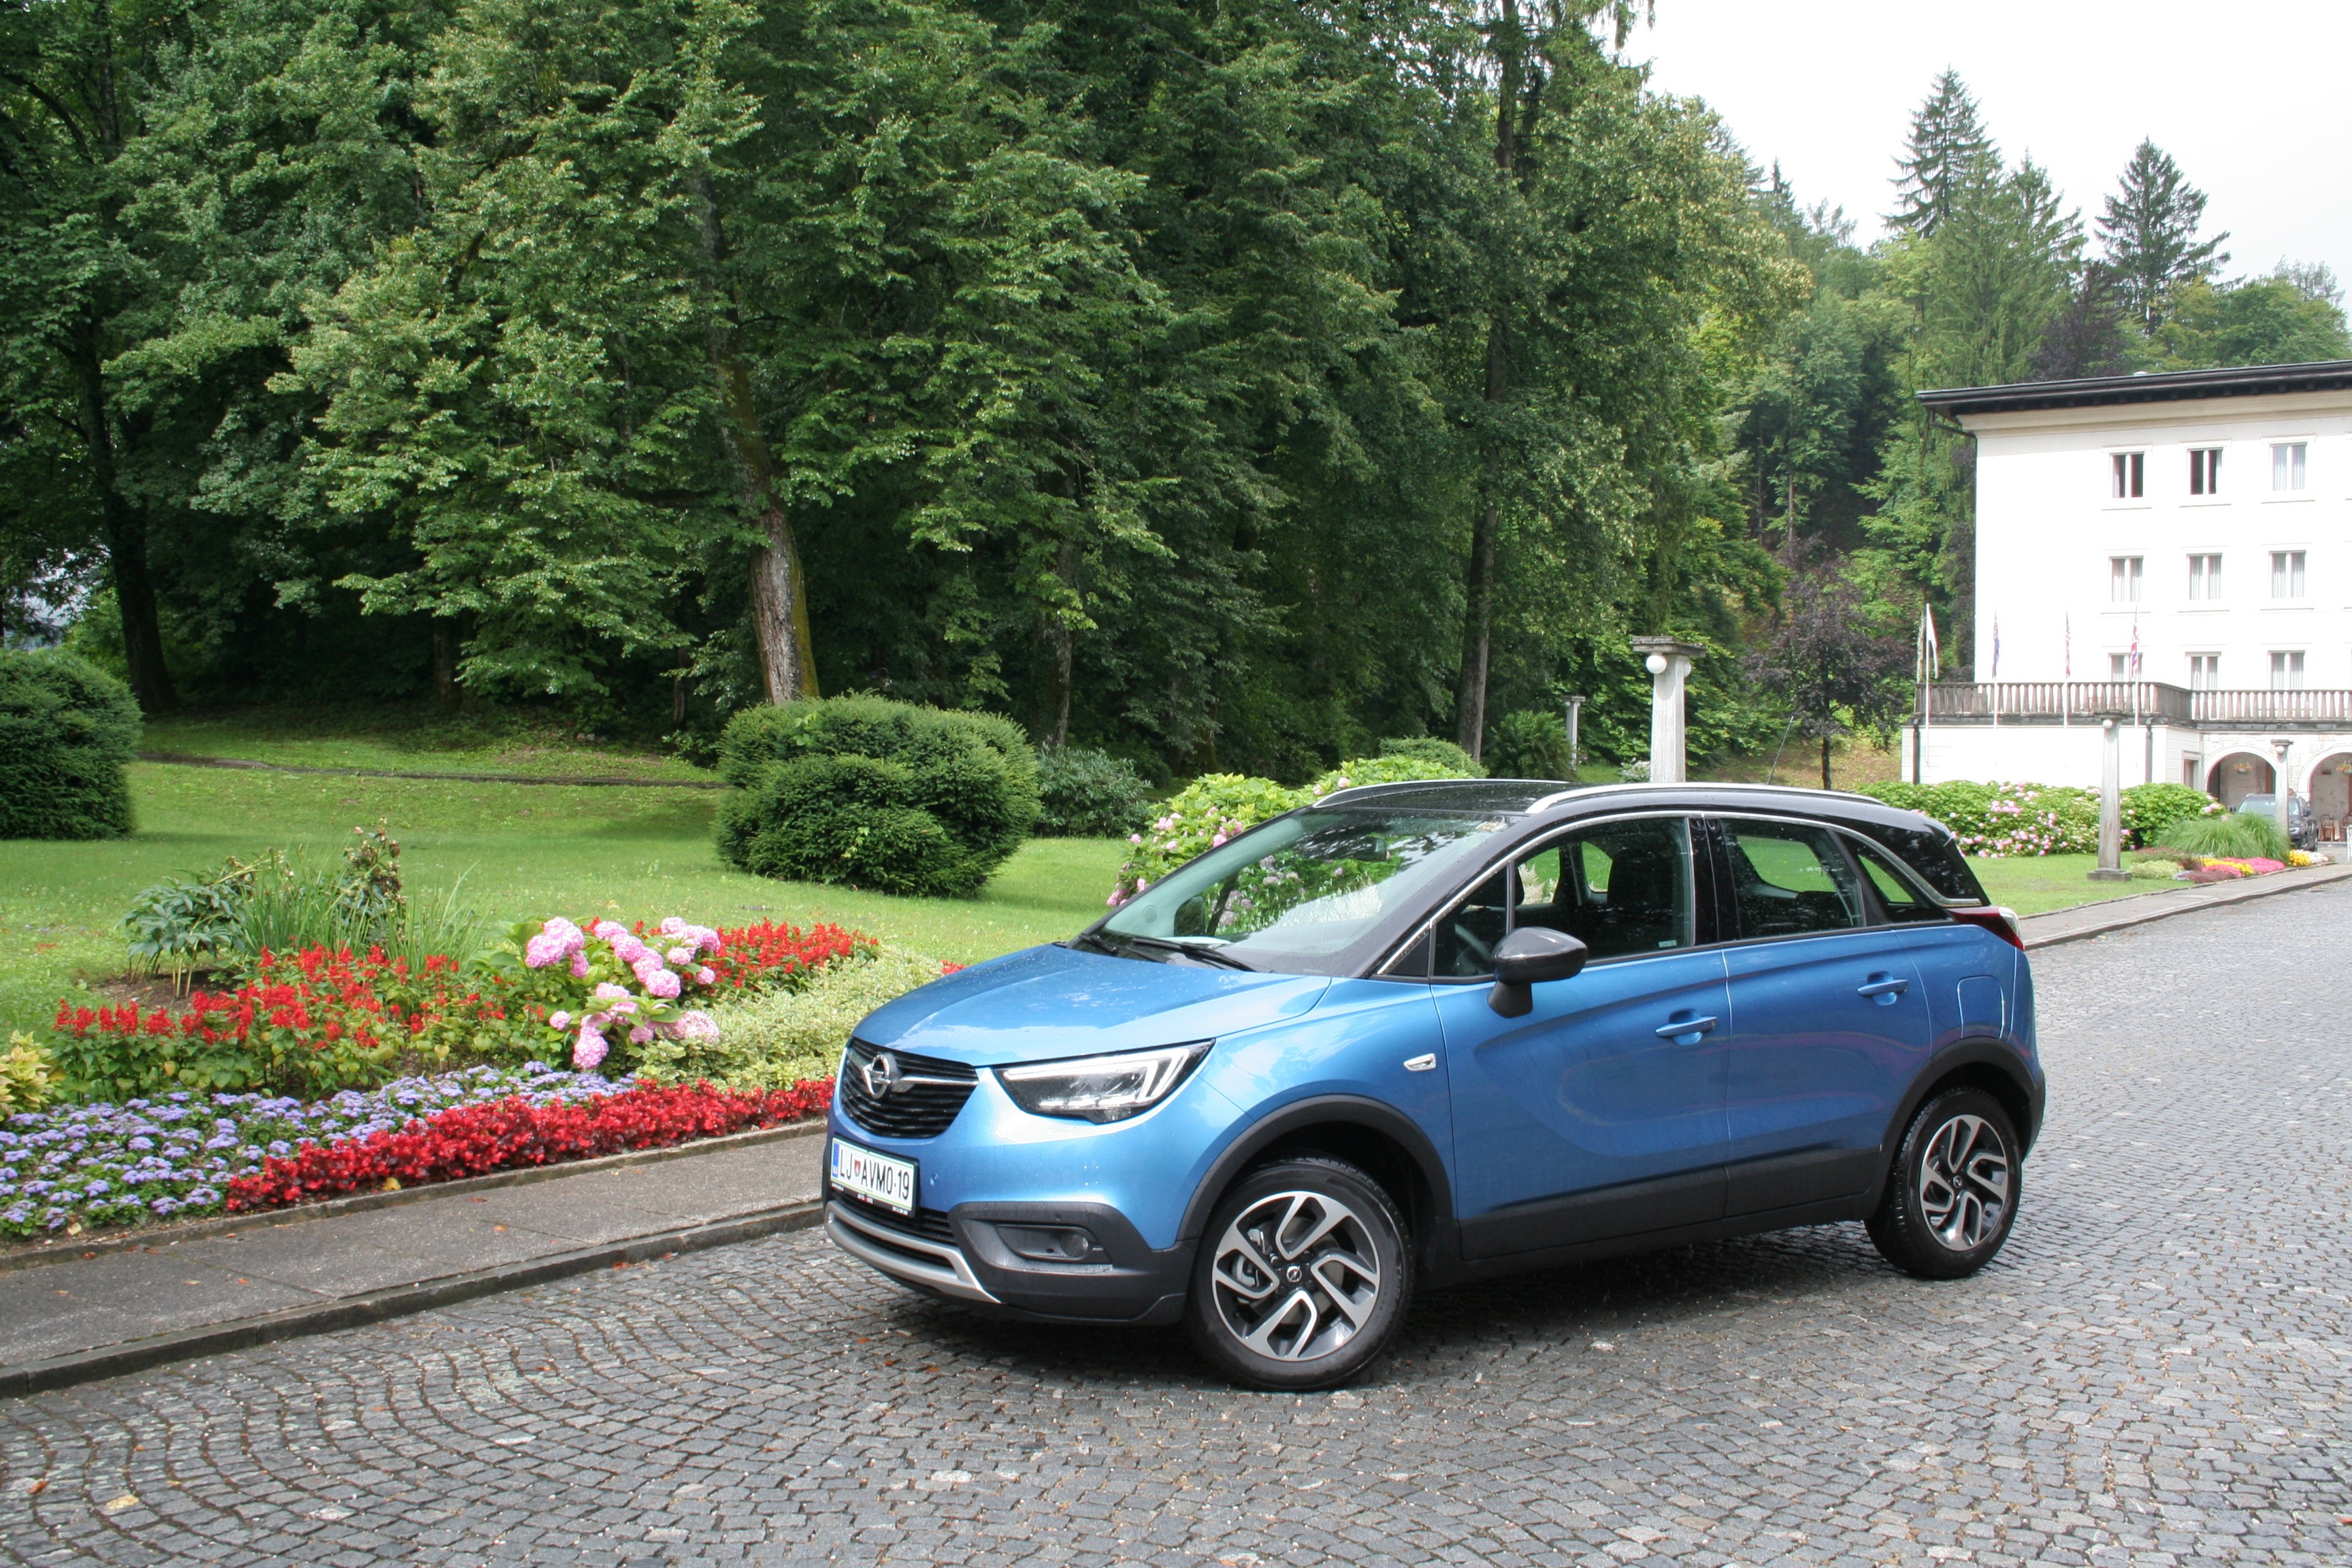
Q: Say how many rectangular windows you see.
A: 9